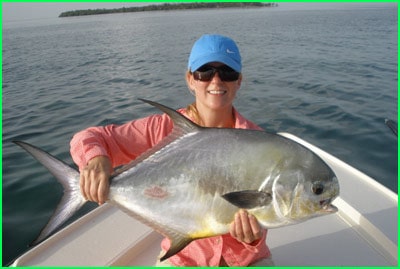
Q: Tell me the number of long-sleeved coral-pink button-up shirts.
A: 1